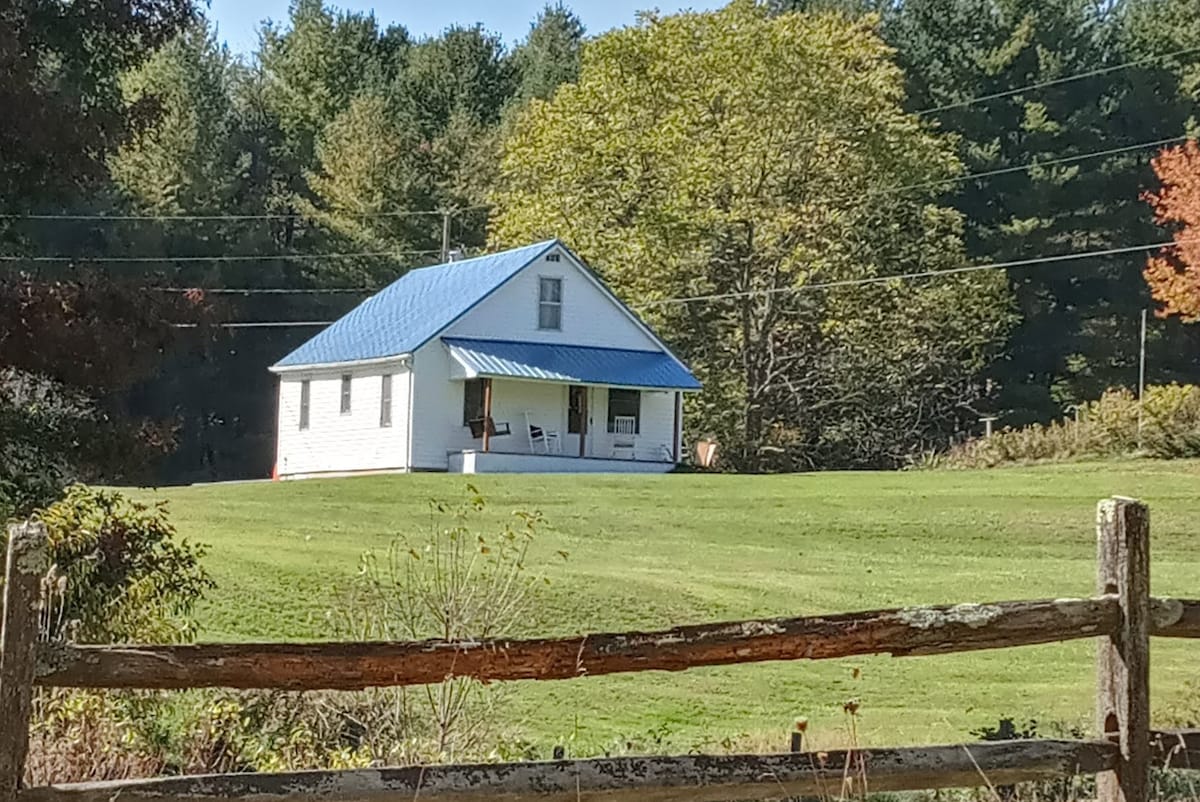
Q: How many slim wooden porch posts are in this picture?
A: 3